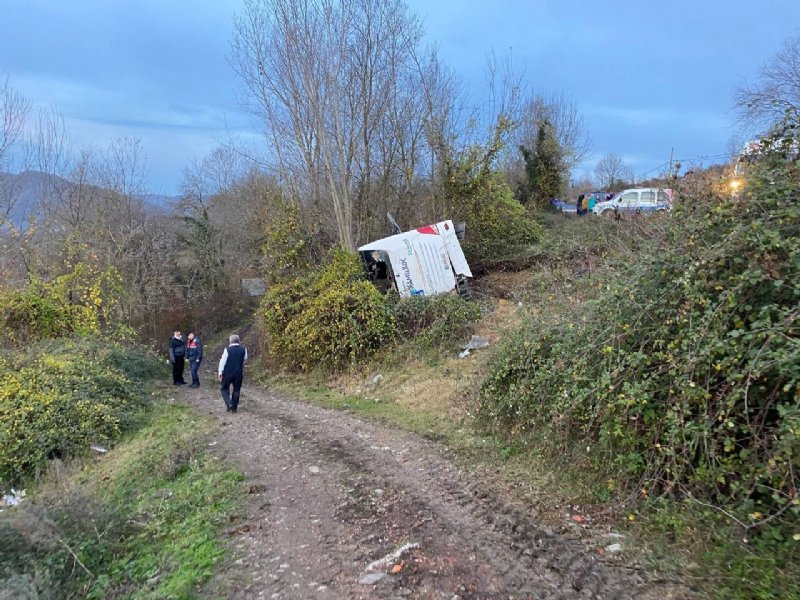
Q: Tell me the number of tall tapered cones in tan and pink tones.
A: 0